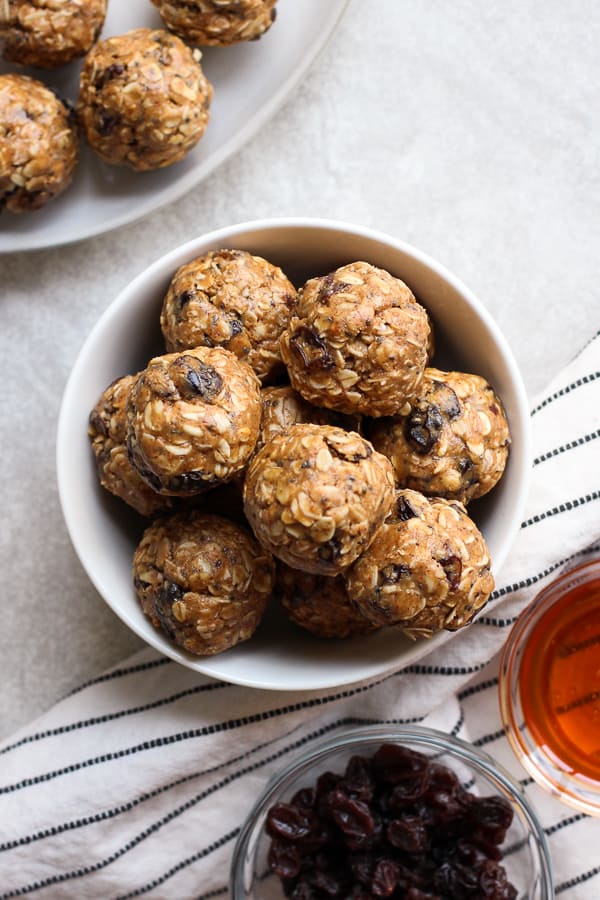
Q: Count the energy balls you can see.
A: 14